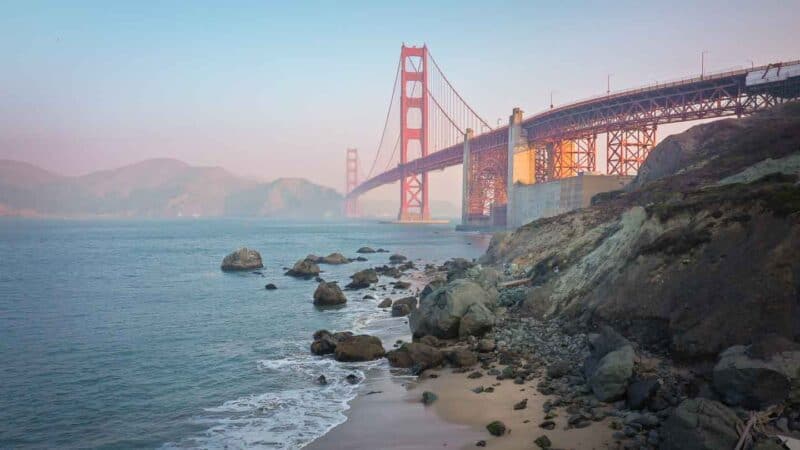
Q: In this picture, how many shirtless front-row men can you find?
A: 0